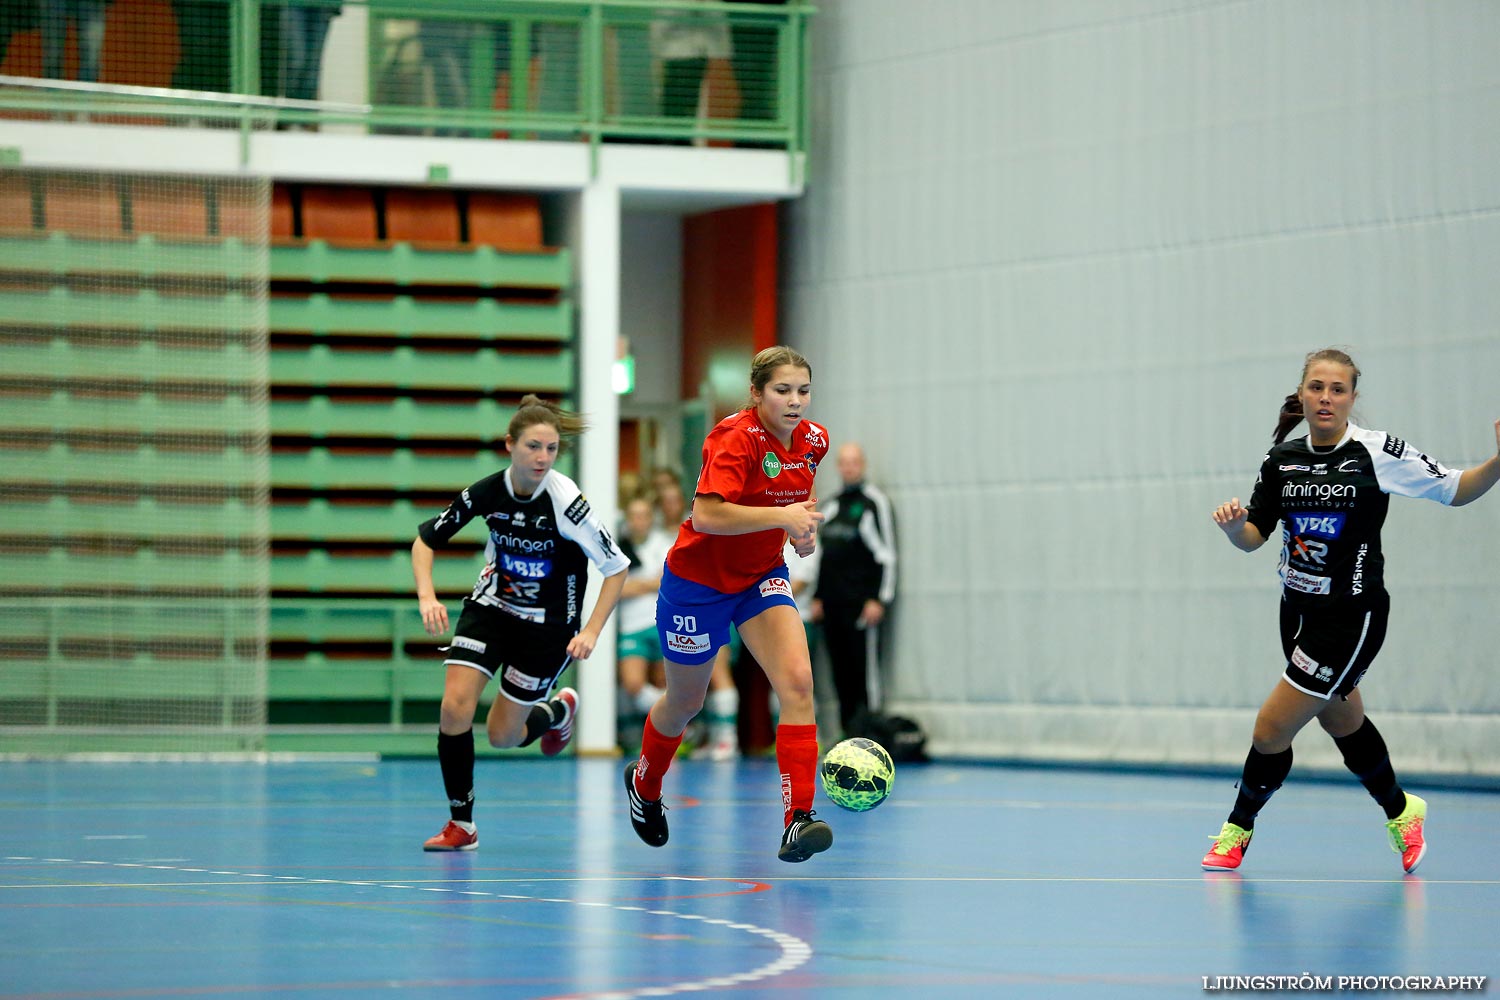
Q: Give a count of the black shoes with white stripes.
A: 2